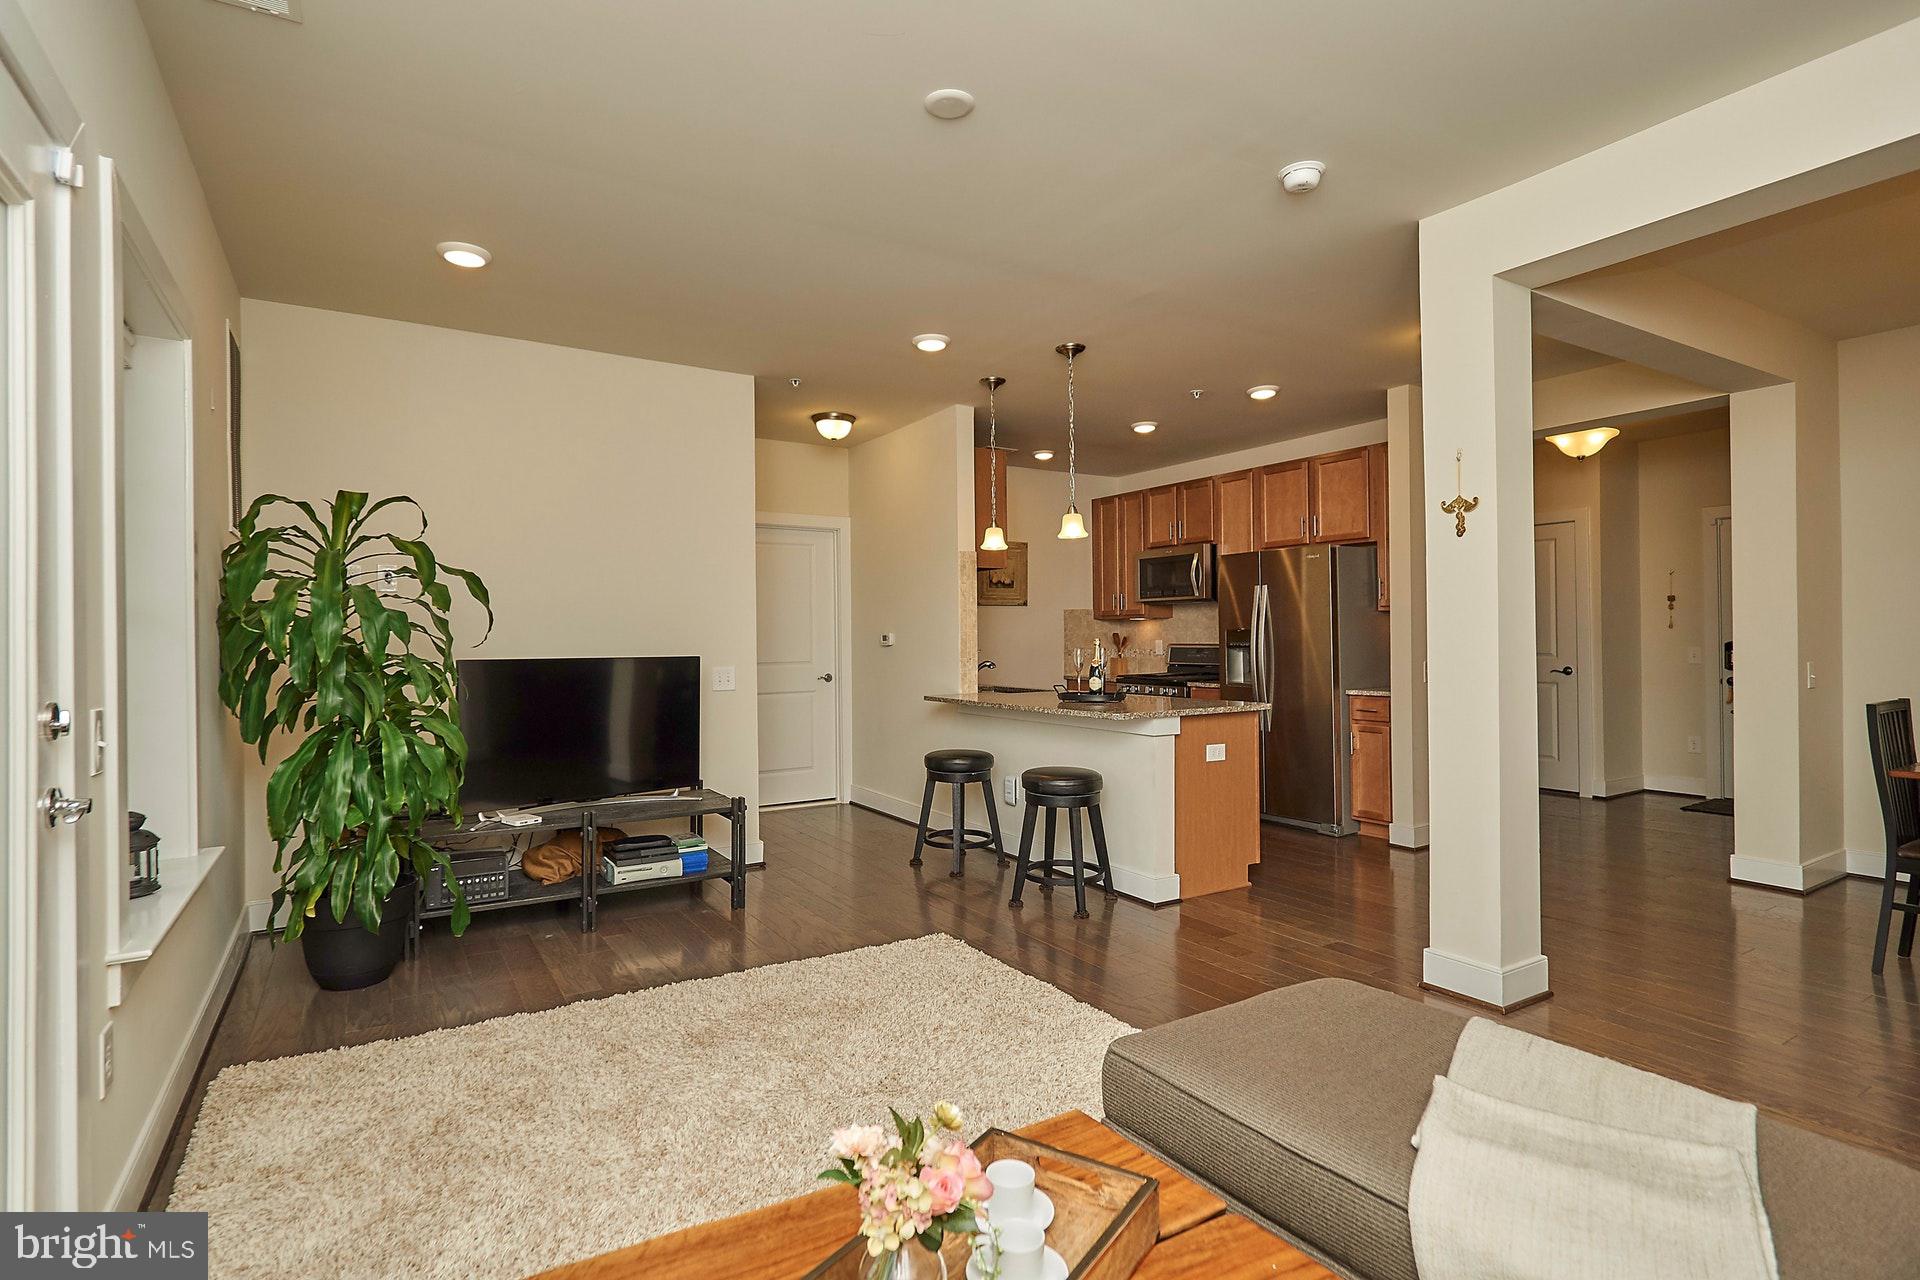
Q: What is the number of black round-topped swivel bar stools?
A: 2